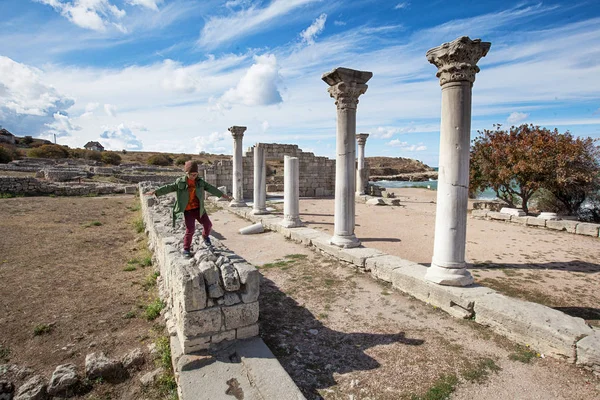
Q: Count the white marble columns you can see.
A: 6